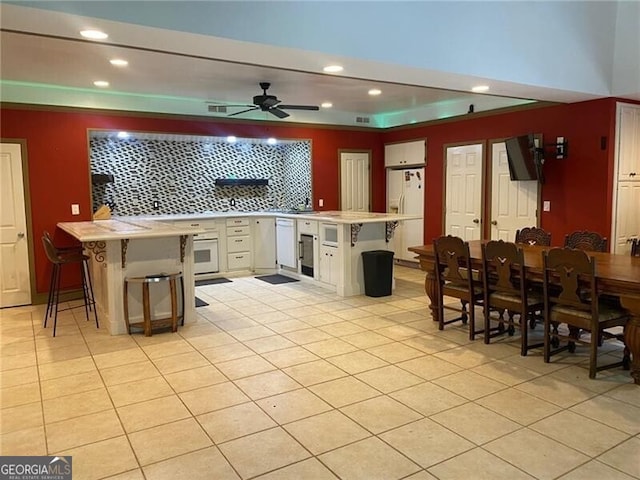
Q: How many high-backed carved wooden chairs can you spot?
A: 5